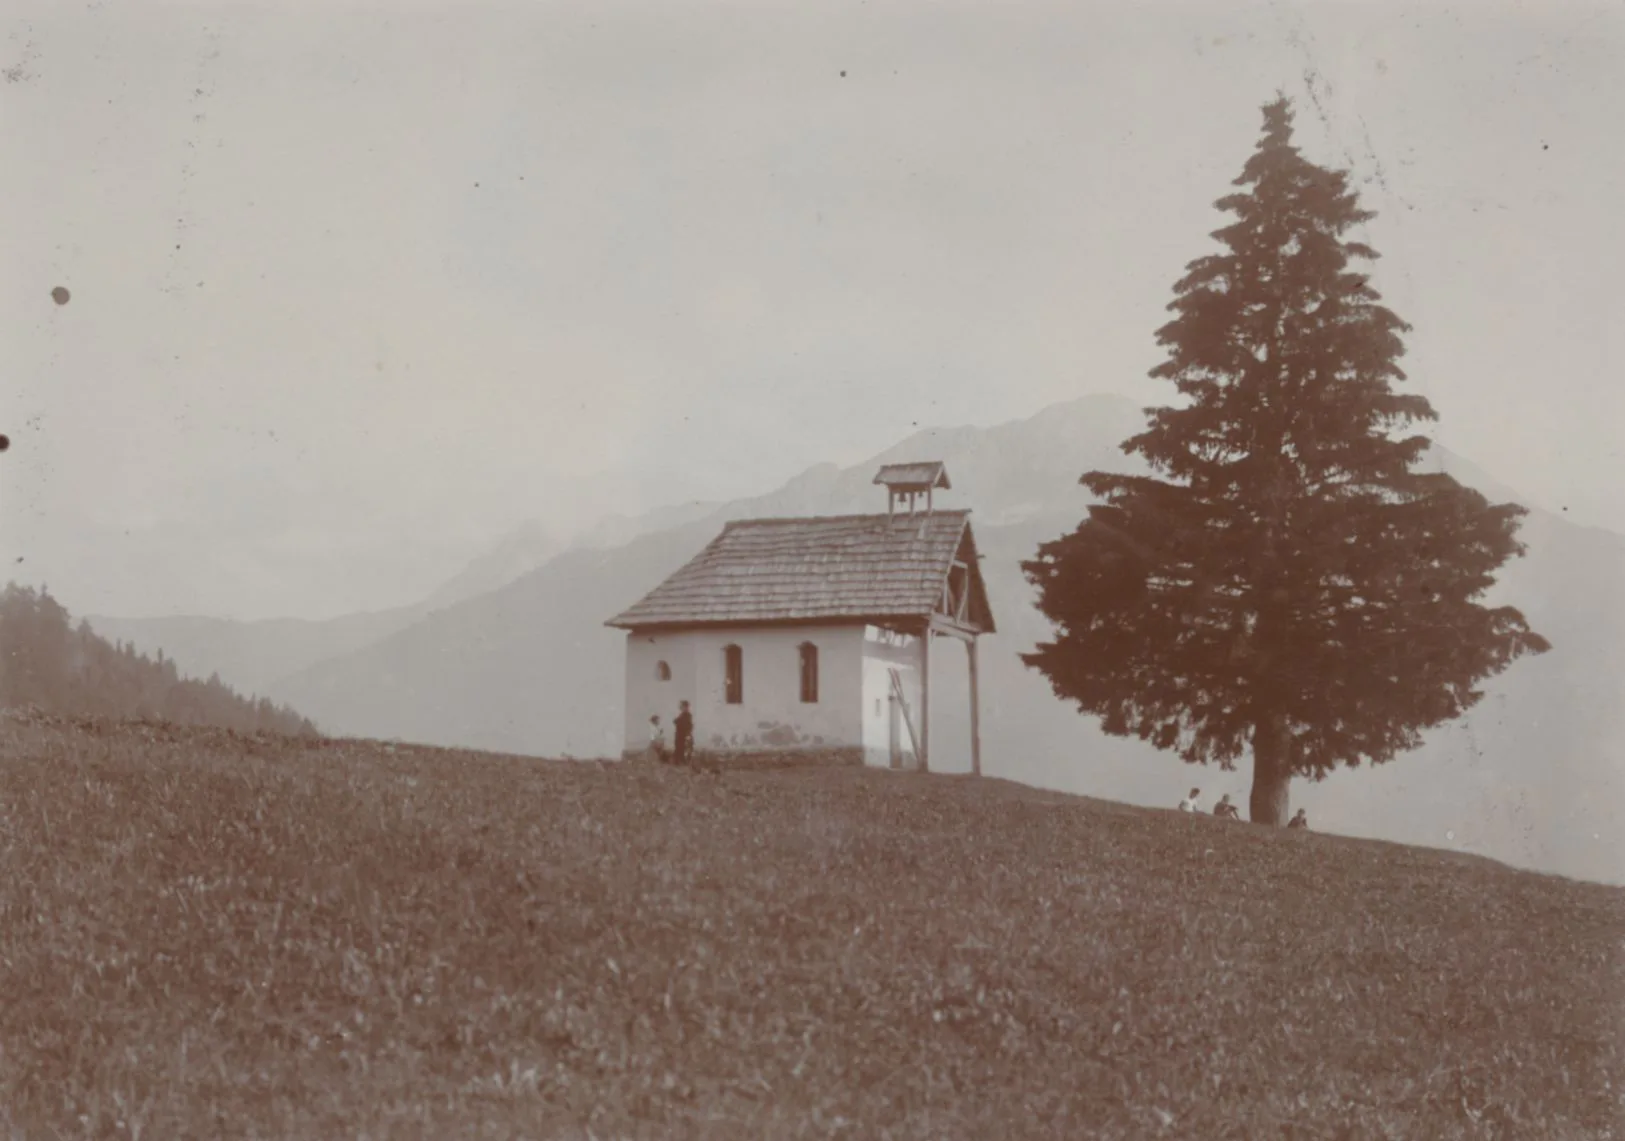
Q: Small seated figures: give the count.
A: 3